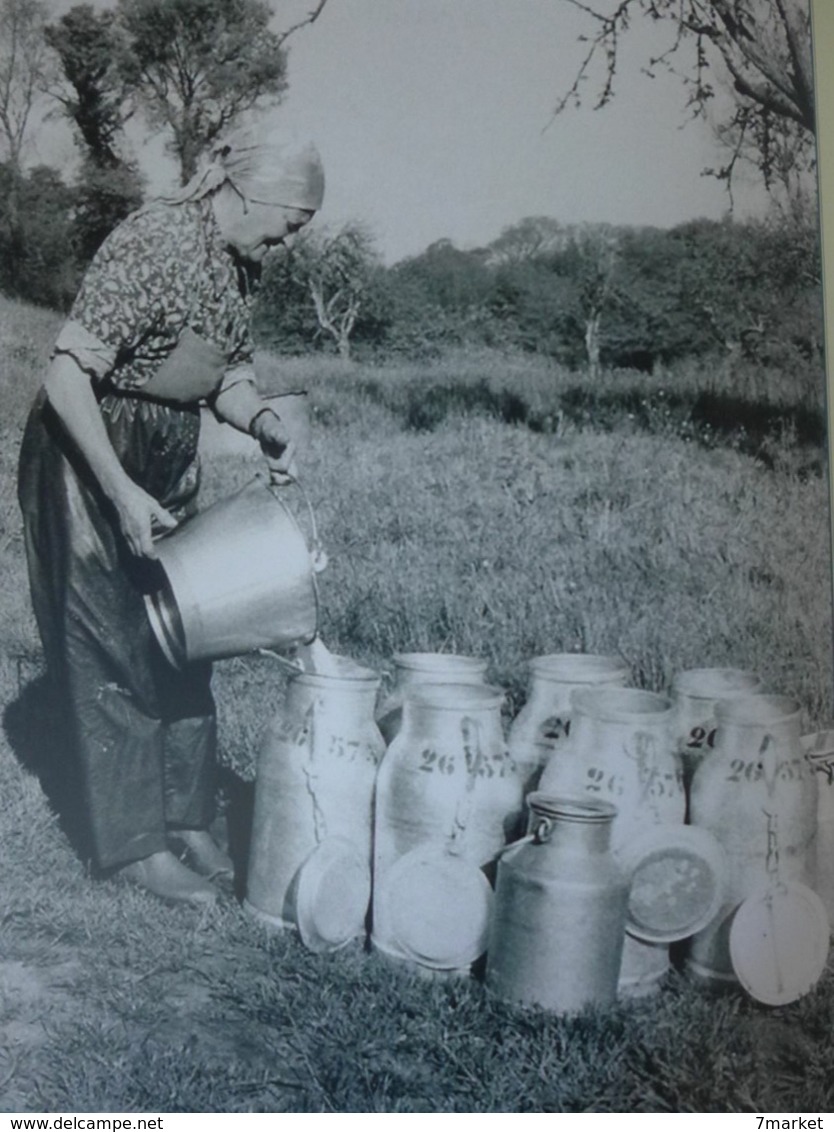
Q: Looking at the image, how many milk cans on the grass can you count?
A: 8